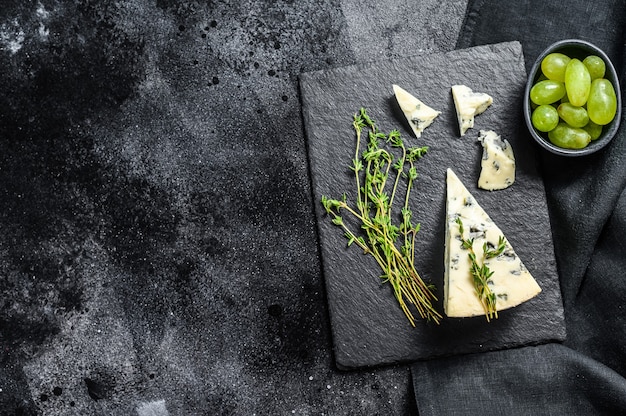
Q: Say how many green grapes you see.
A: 9